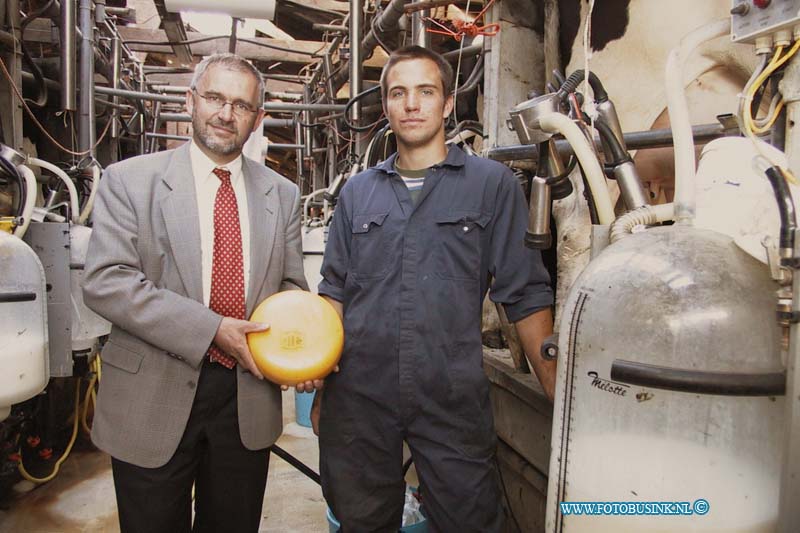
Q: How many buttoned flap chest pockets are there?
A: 2